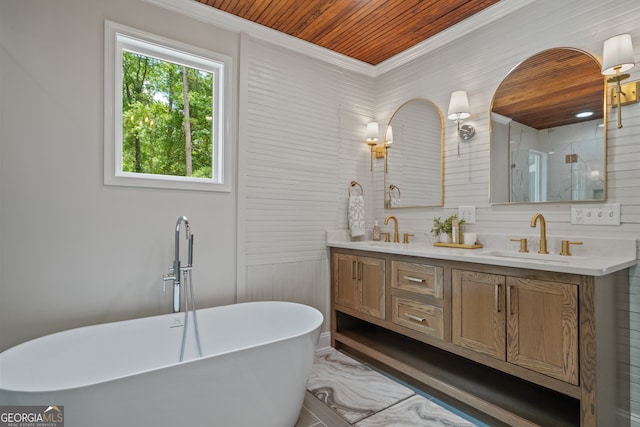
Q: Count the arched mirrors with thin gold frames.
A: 2